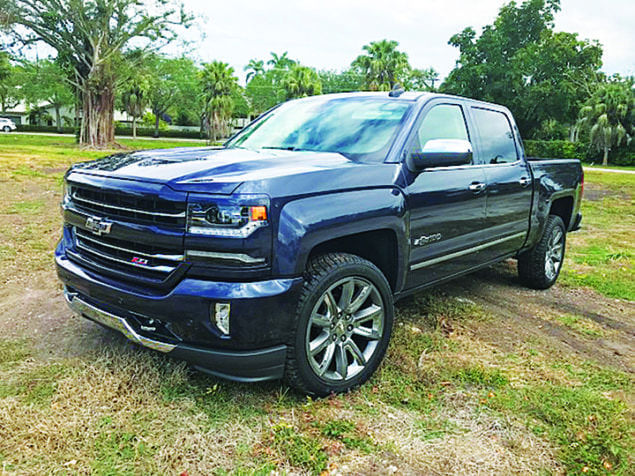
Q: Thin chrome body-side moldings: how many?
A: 1